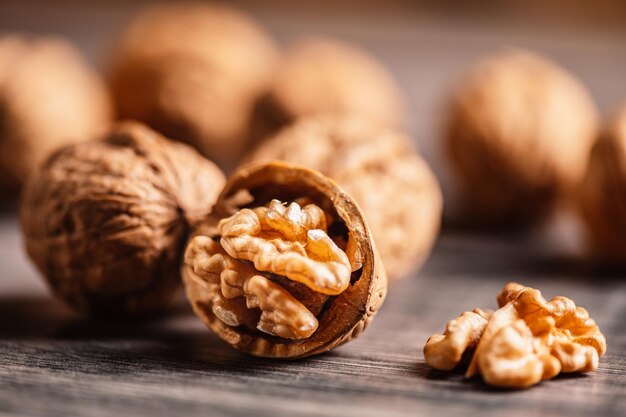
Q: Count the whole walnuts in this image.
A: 7